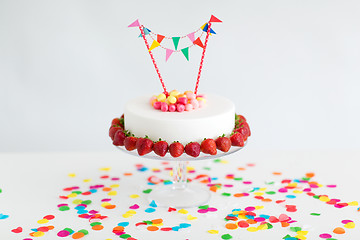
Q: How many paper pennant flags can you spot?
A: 13